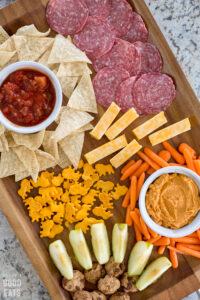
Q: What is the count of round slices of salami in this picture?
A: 10